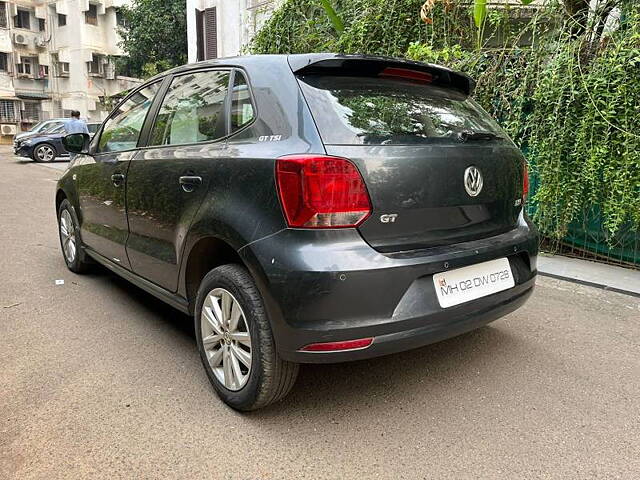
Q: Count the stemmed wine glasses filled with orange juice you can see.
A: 0